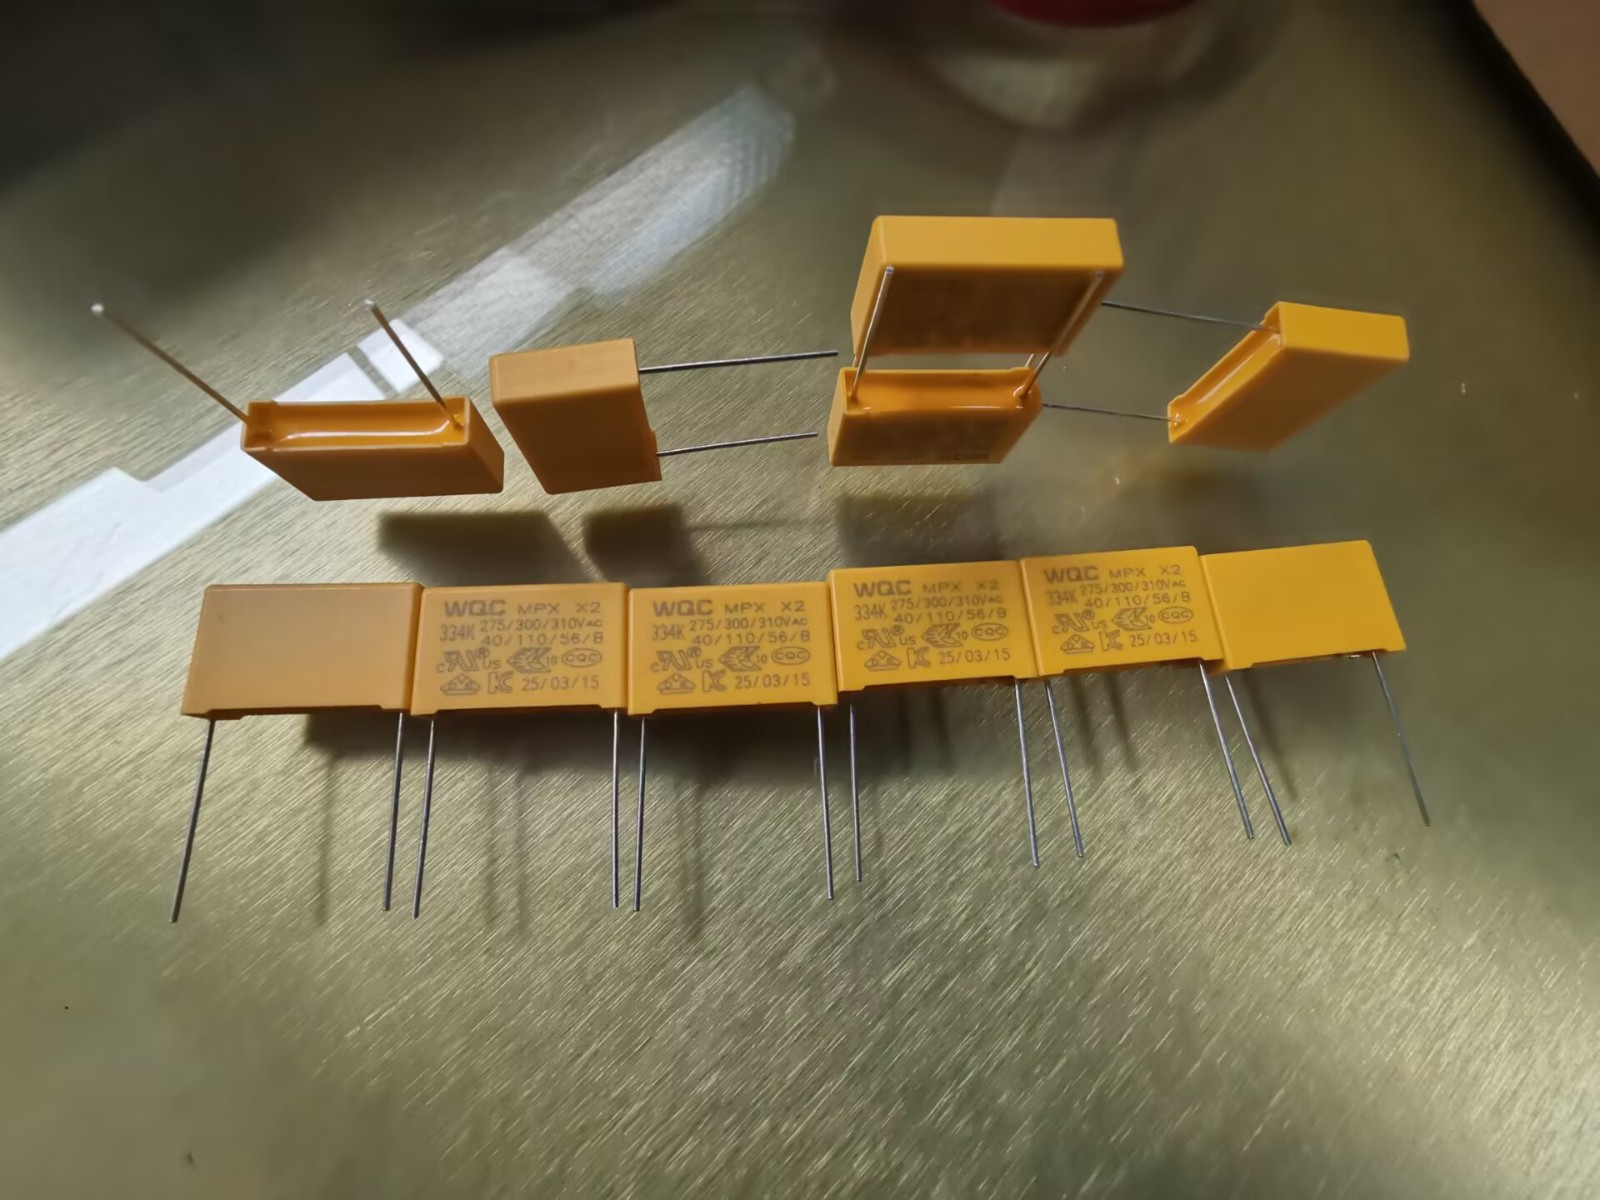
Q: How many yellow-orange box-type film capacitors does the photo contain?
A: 11